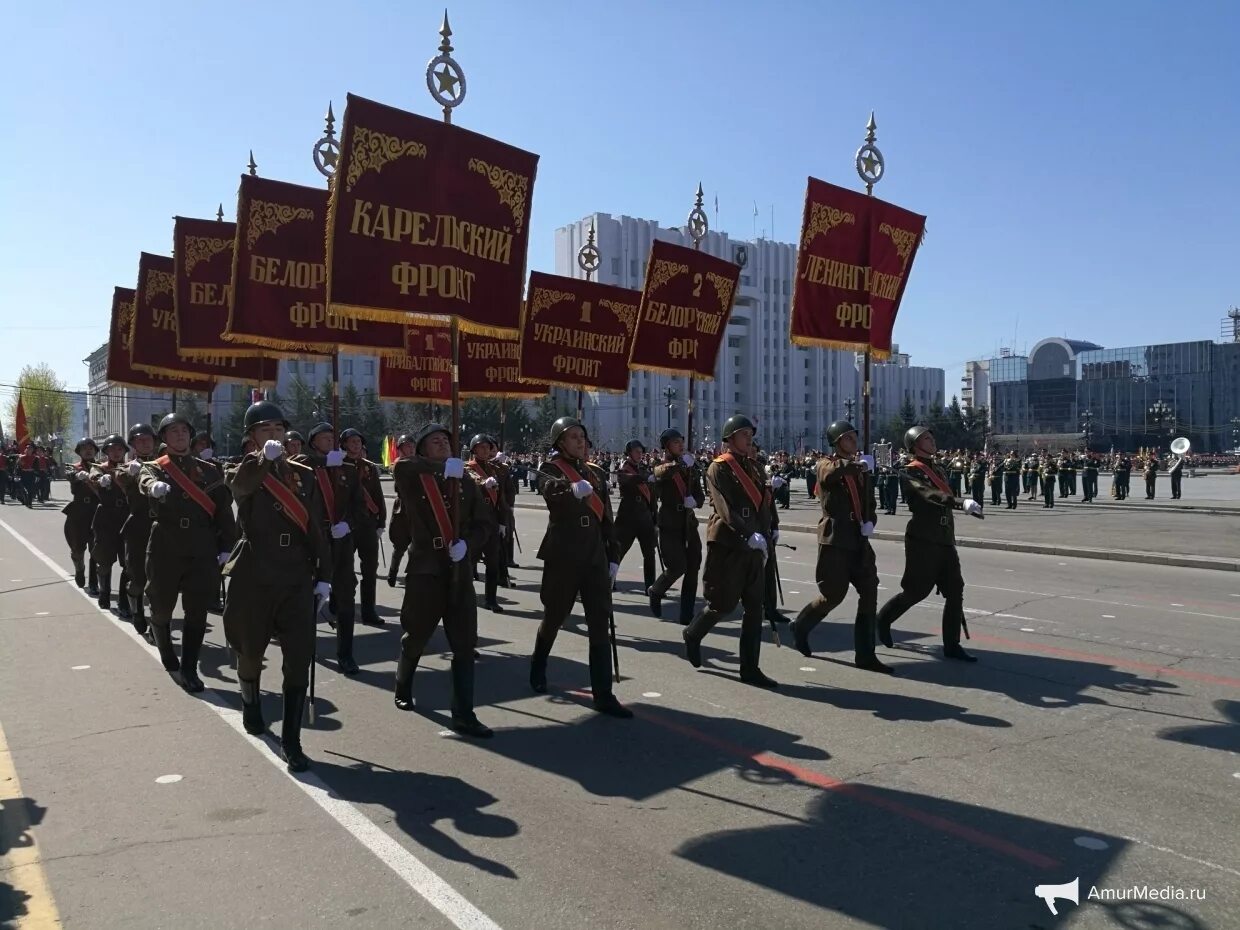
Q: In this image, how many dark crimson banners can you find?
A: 10